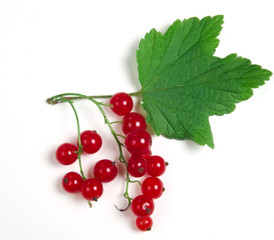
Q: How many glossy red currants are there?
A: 14